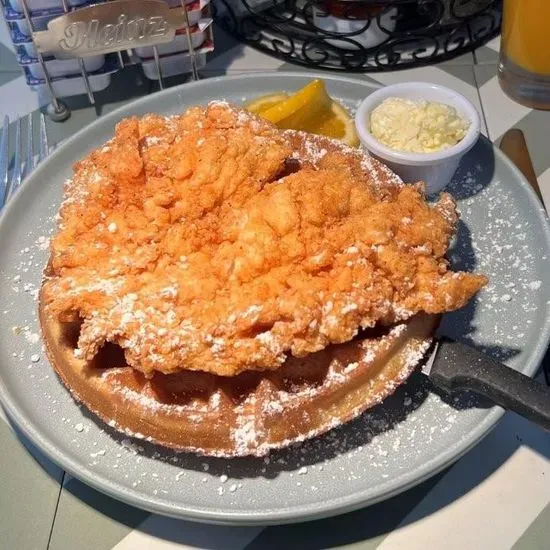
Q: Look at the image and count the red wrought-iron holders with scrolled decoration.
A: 0